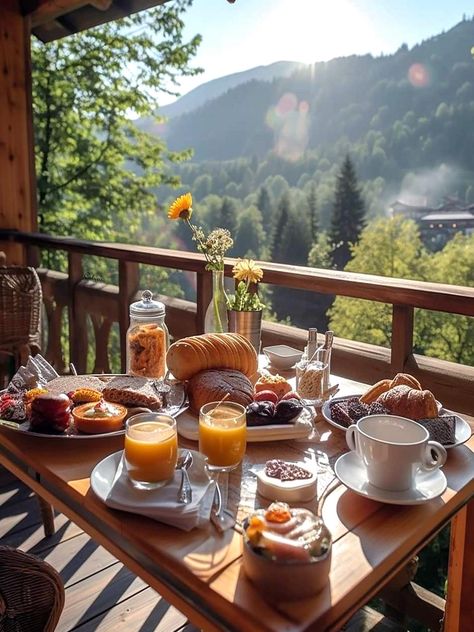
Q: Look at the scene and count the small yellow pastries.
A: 2